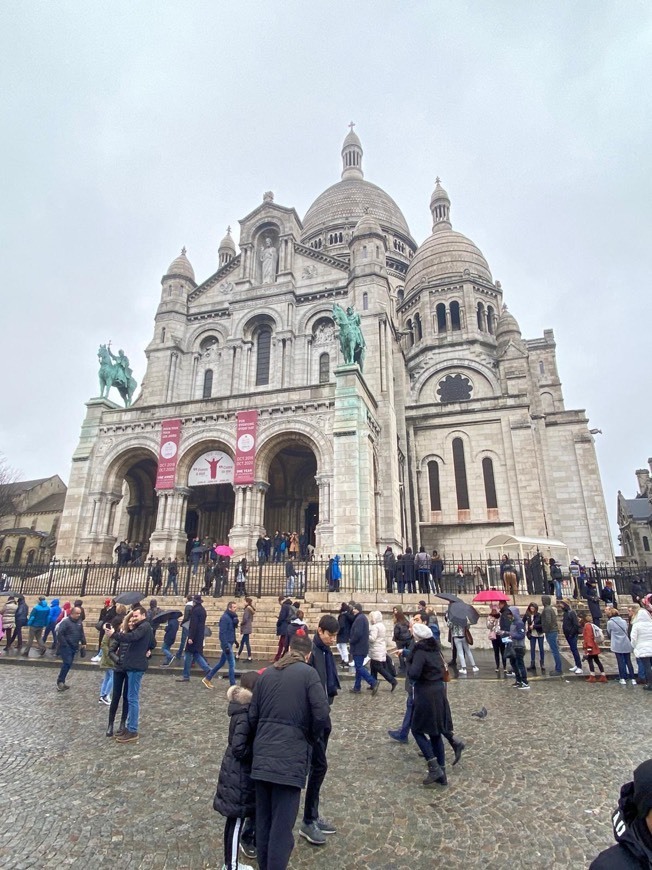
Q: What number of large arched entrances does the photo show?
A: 3